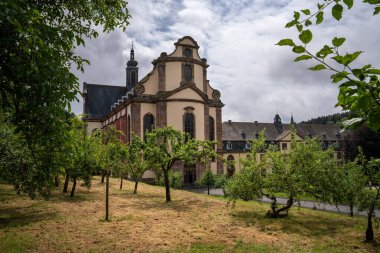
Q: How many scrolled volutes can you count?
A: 2